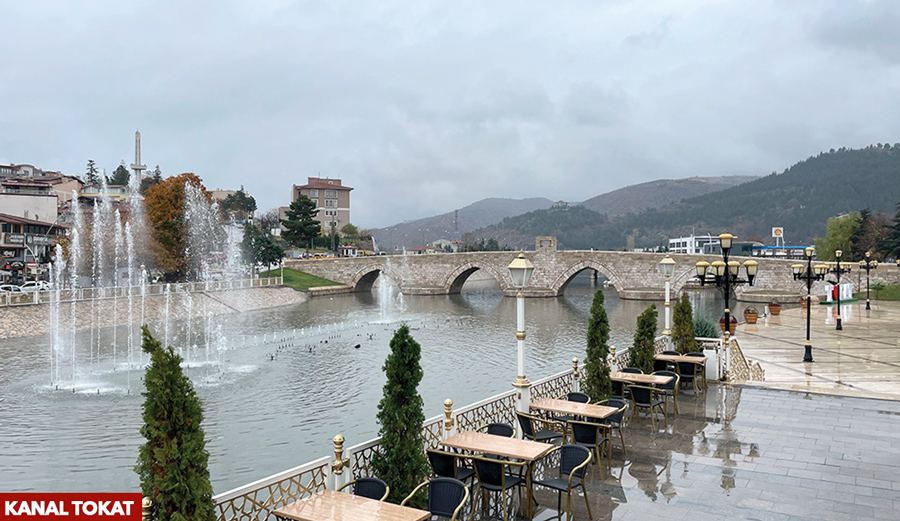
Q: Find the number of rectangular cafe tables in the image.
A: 5